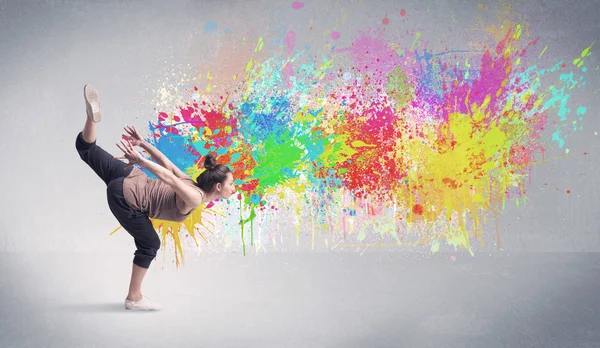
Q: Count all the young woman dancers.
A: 1